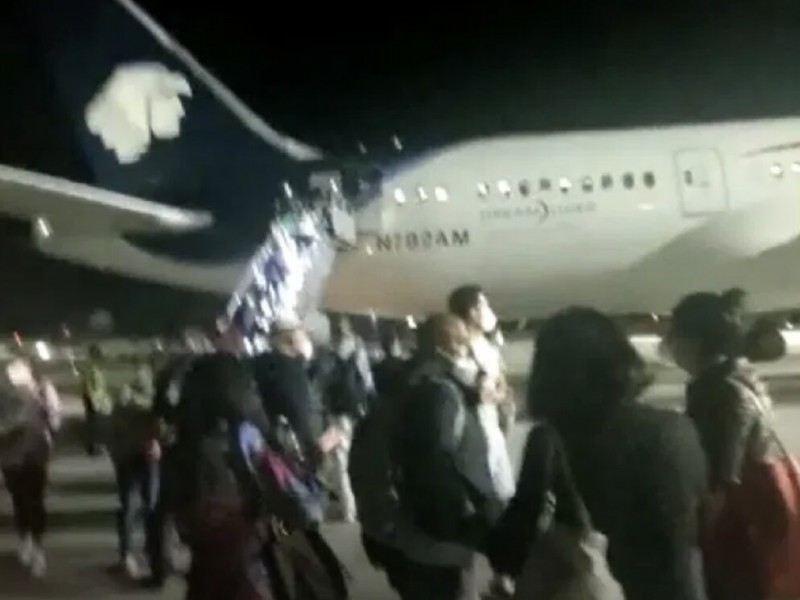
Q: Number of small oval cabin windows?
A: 14